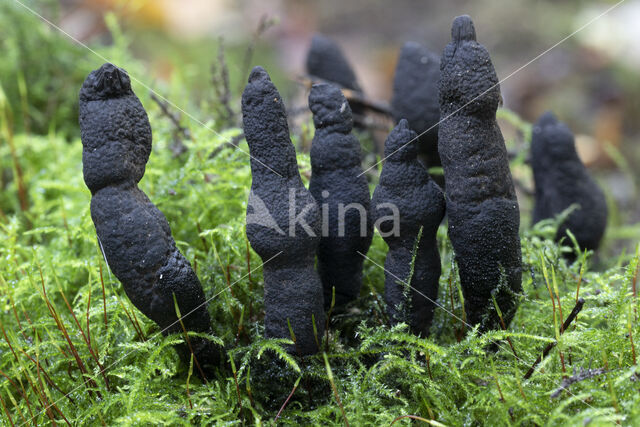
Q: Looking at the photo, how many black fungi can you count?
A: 8